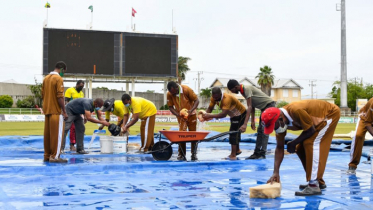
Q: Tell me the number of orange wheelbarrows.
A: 1